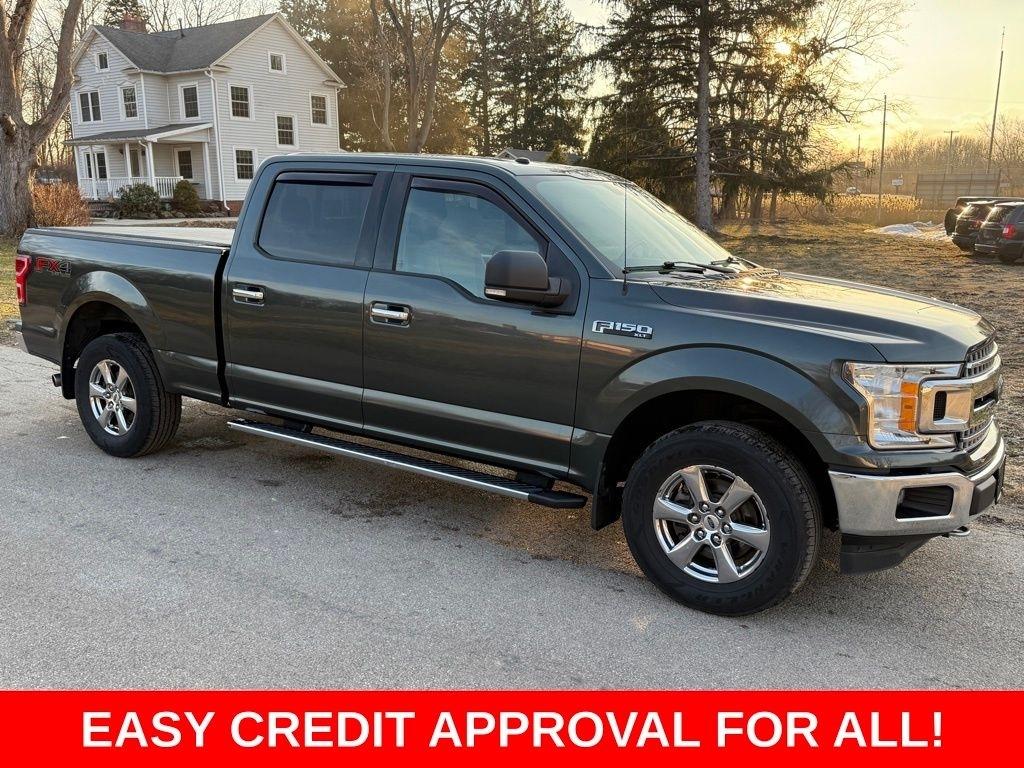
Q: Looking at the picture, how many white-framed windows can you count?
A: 11